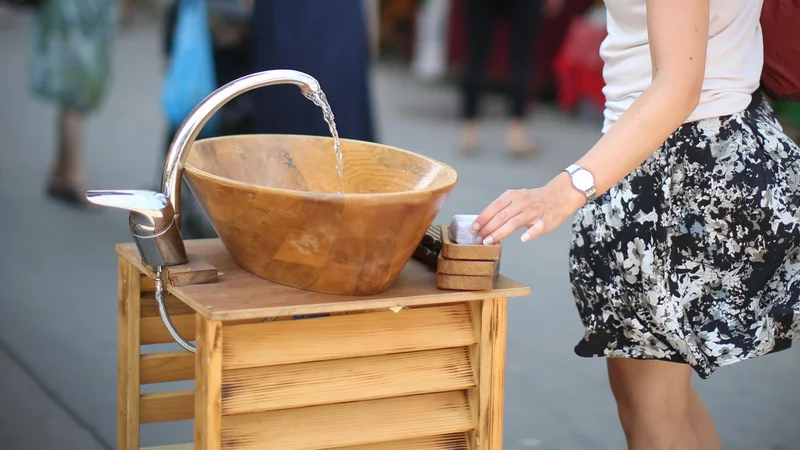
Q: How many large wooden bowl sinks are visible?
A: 1